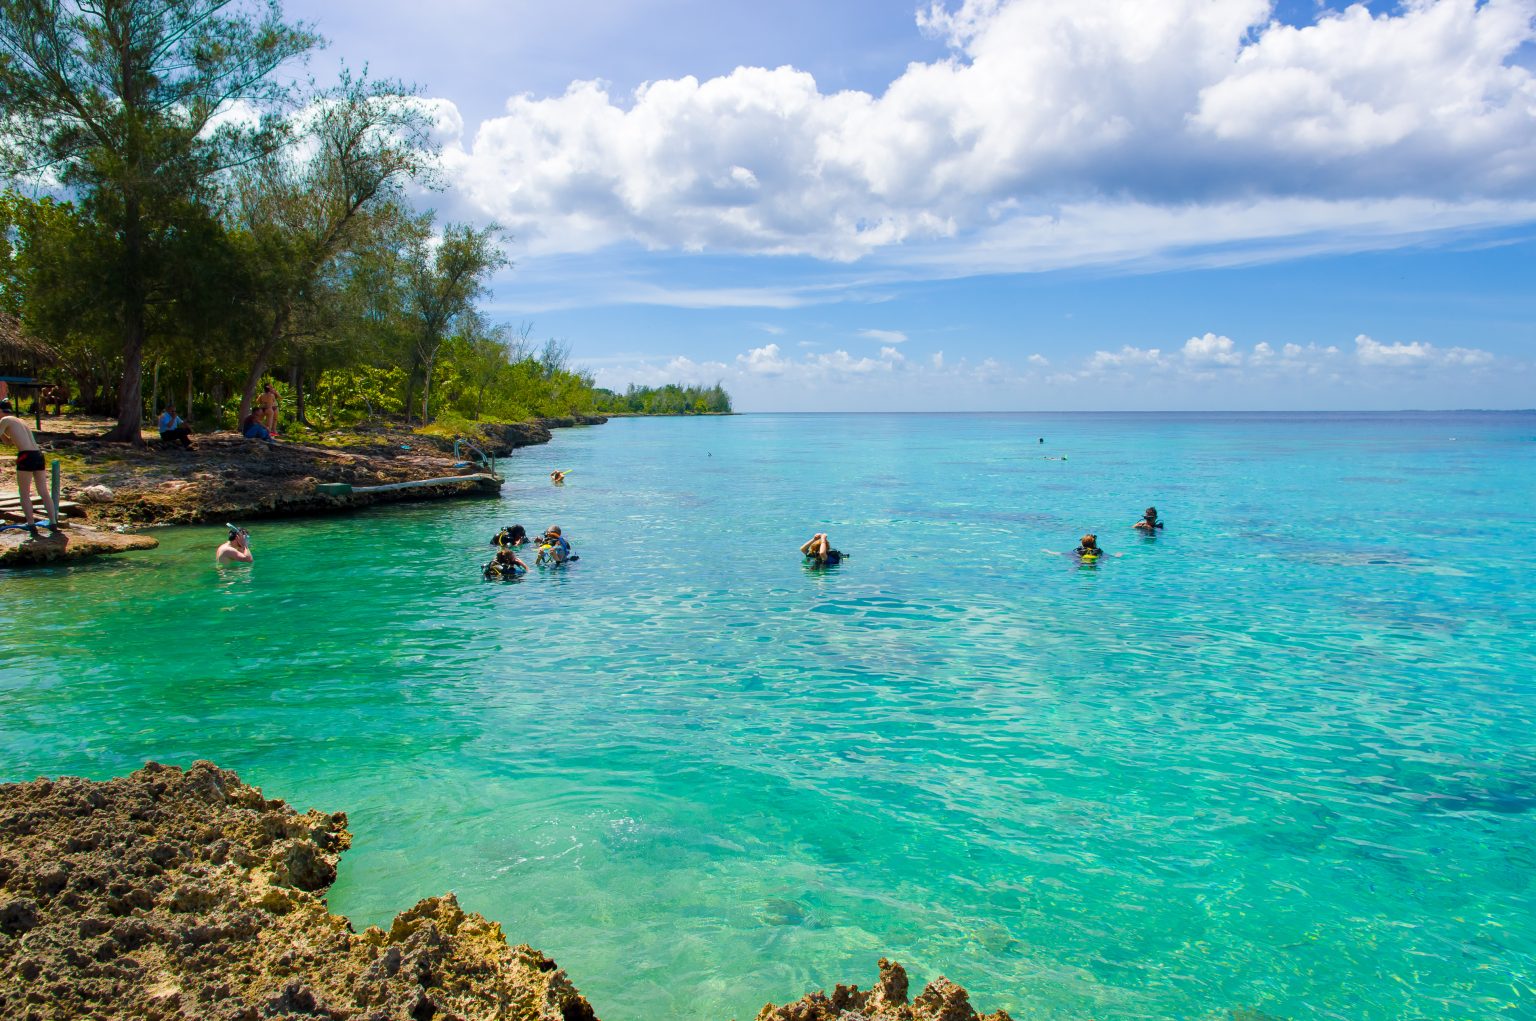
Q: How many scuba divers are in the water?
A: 6